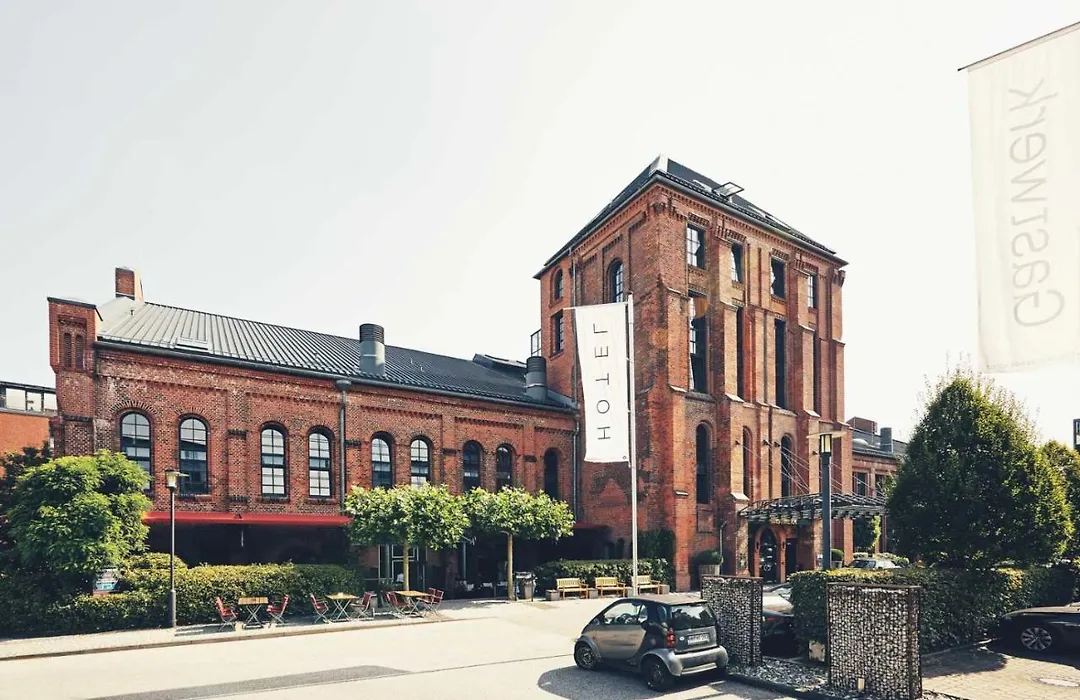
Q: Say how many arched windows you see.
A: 14